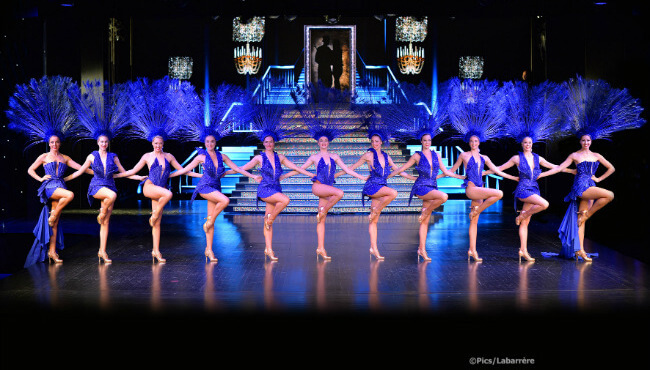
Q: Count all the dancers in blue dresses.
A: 11